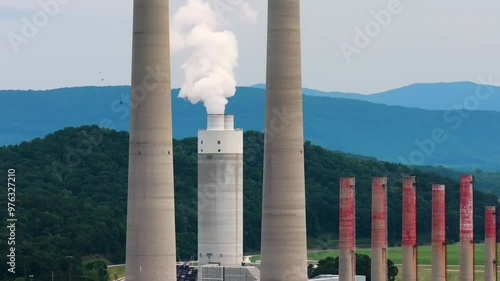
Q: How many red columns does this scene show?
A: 6